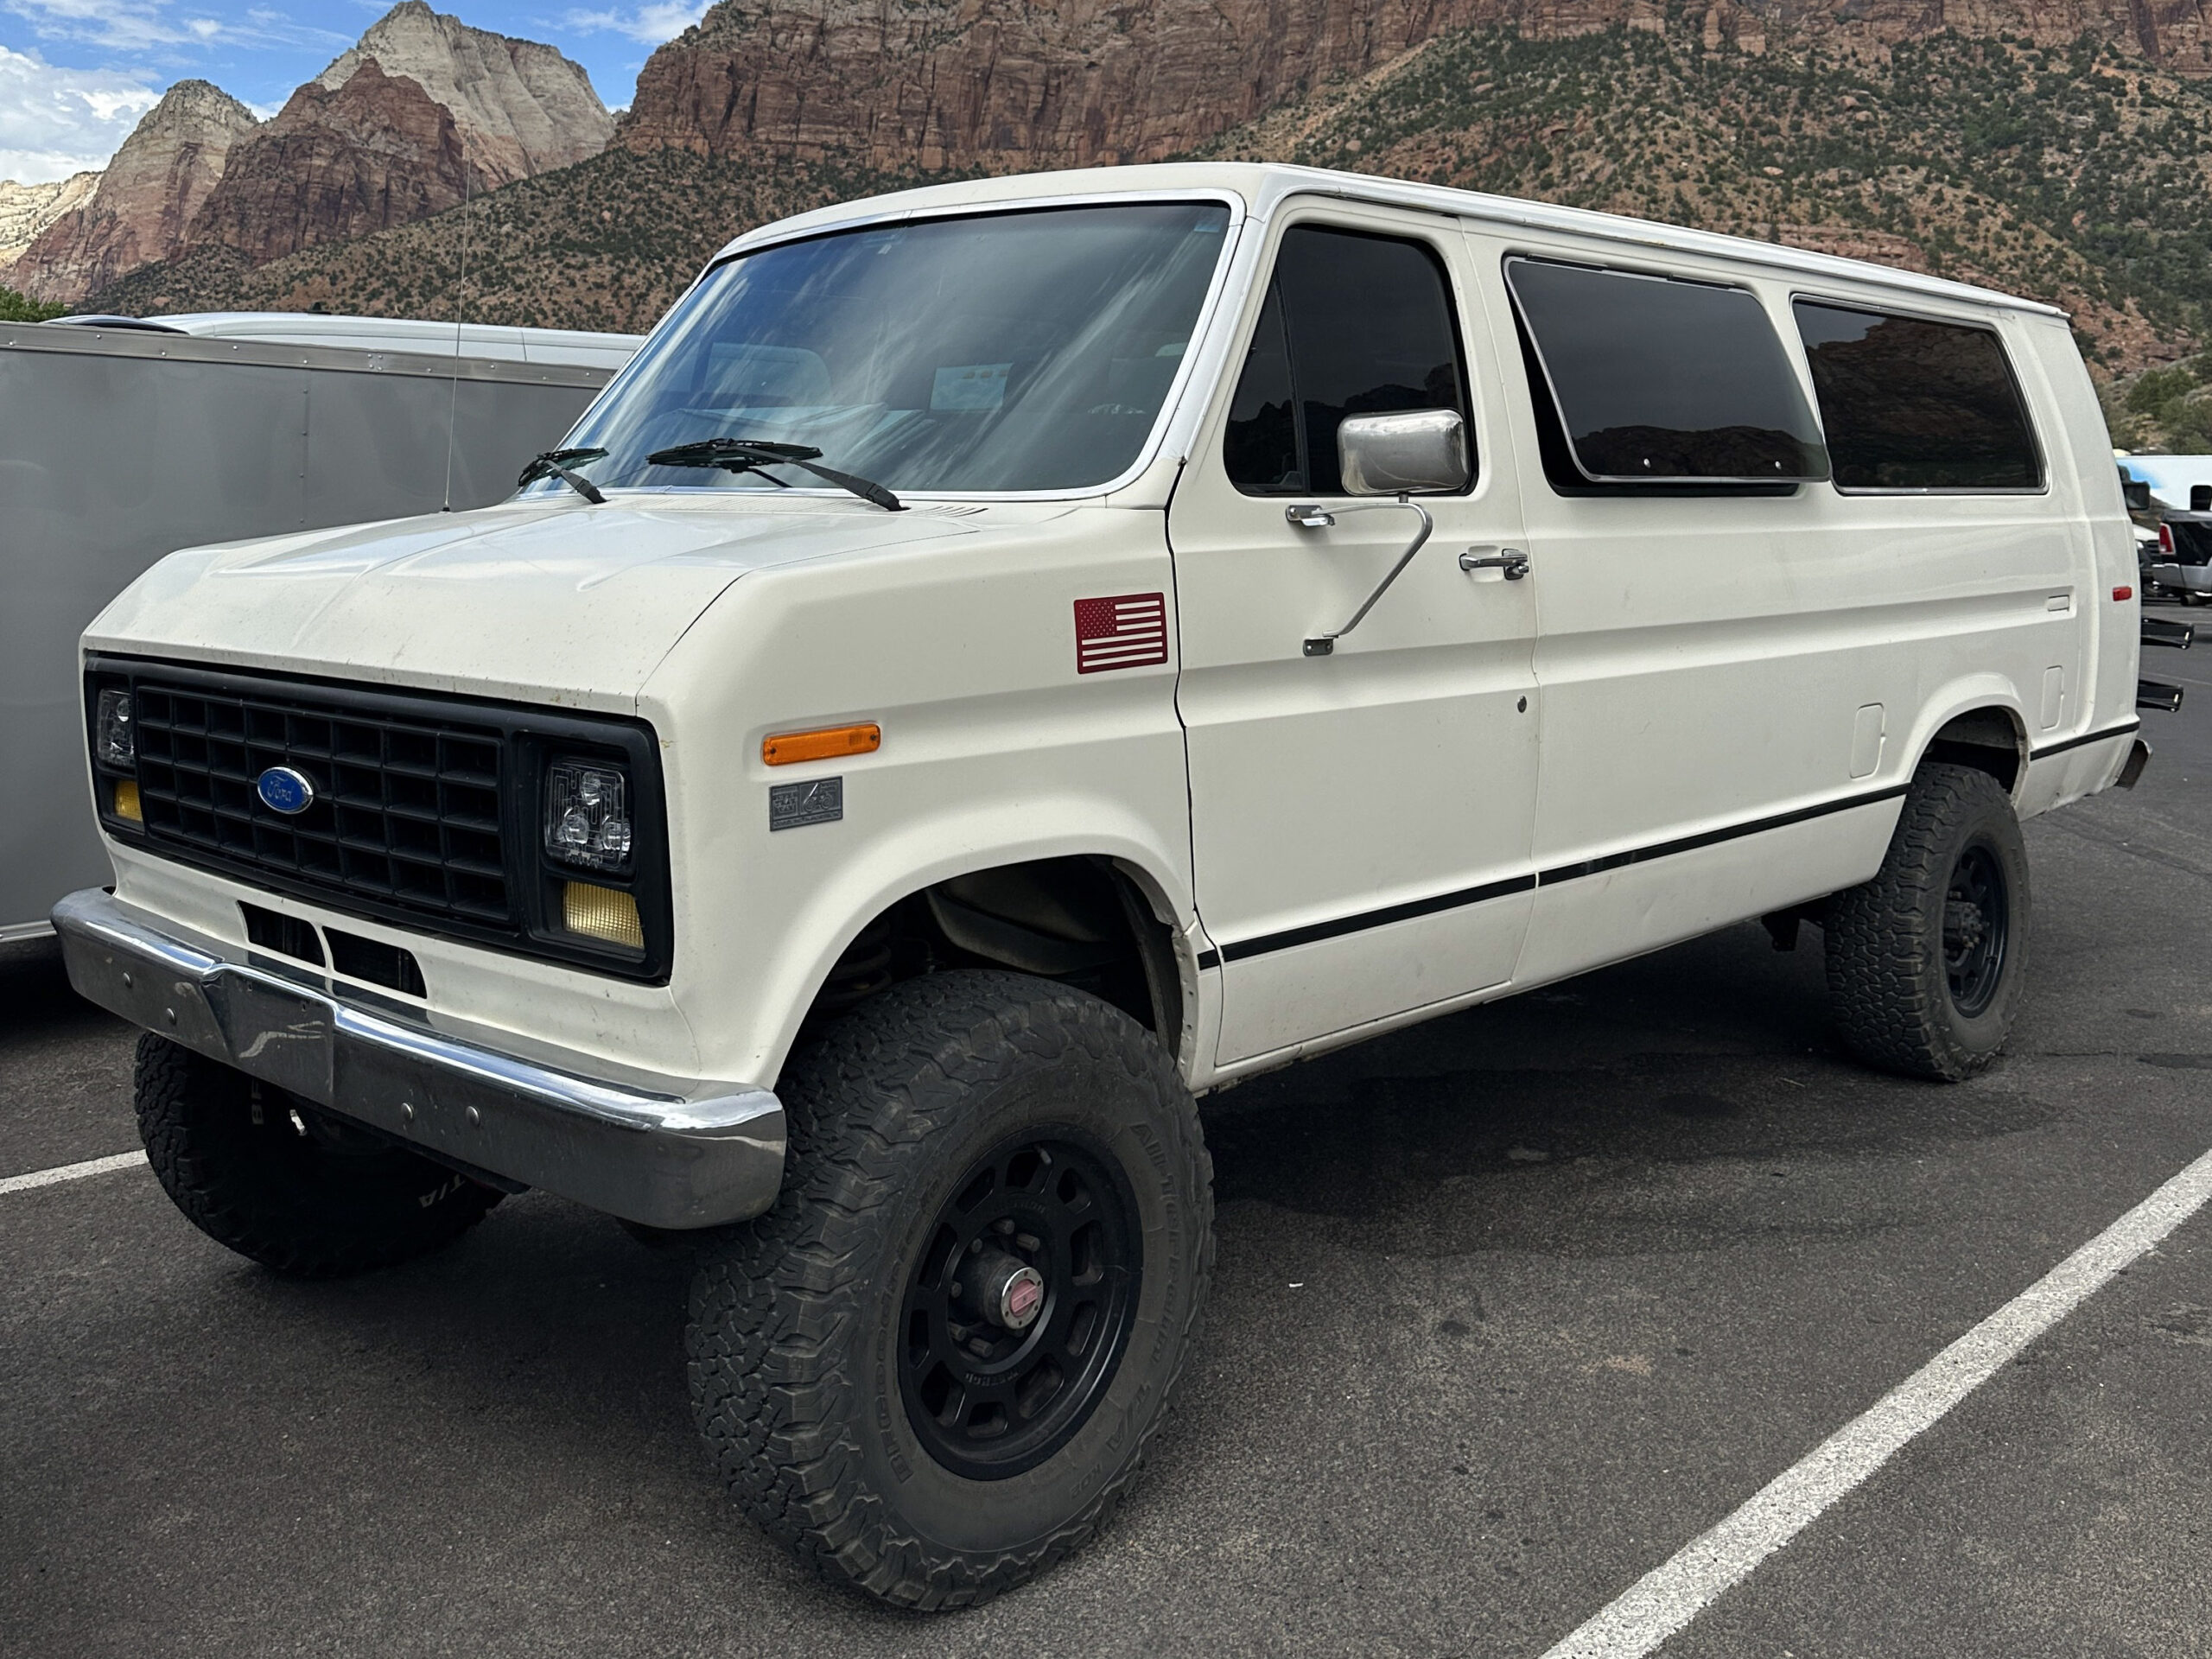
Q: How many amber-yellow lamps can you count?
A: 3